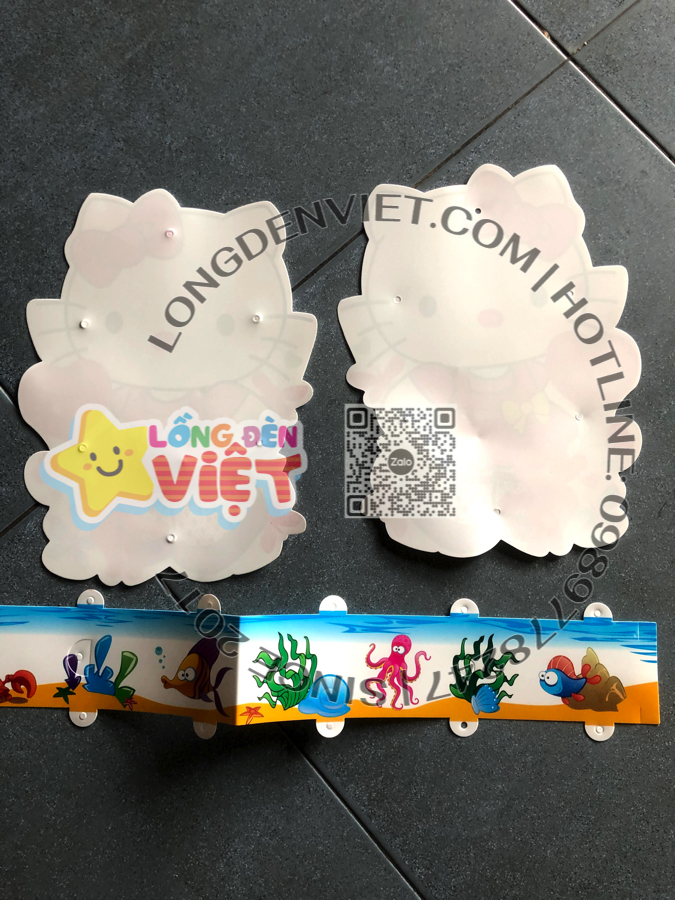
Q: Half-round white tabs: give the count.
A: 10